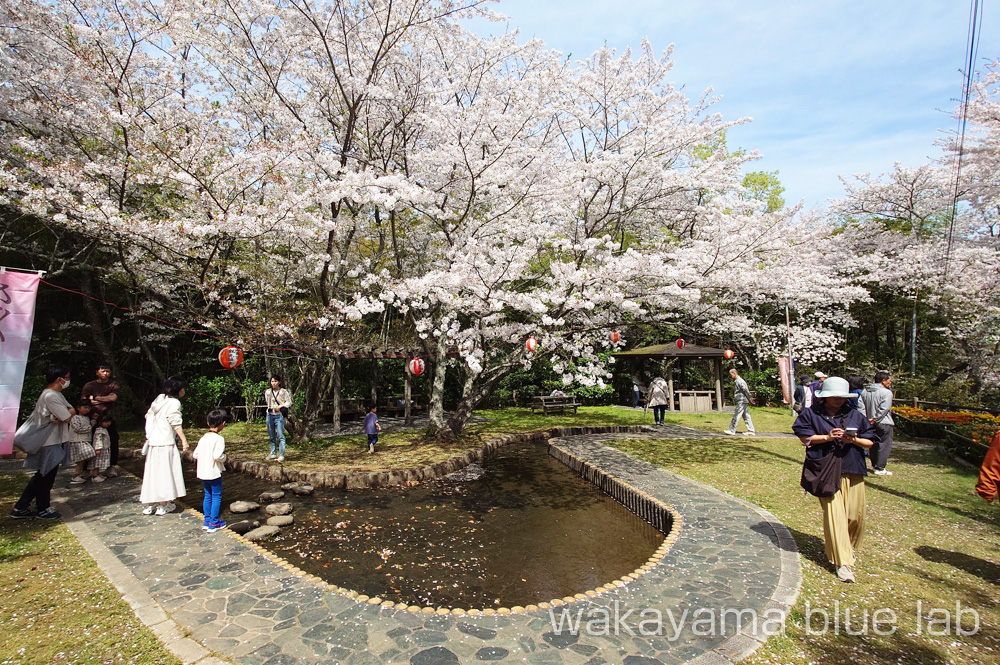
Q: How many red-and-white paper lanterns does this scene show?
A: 6